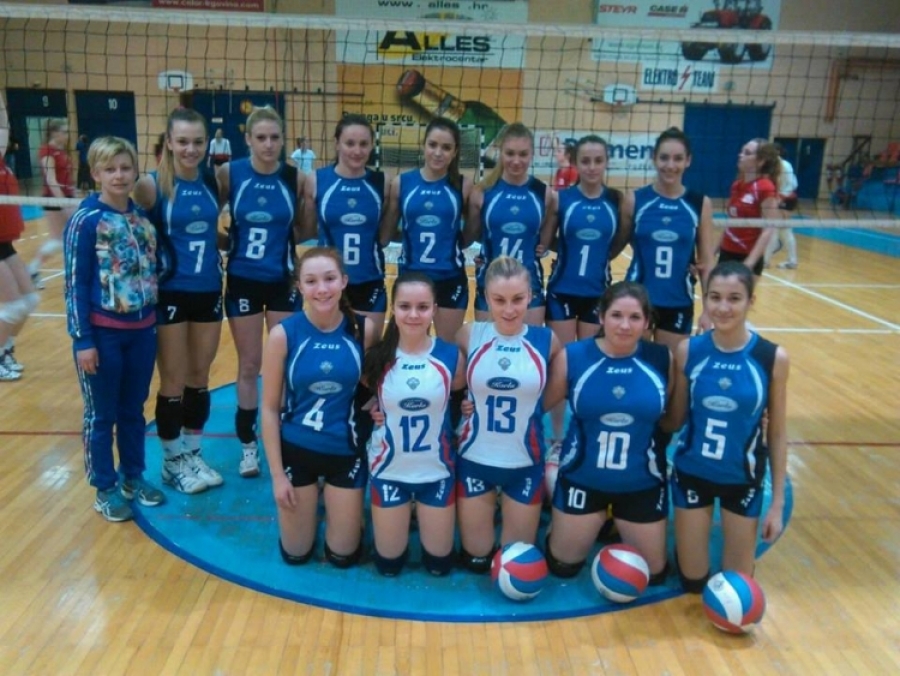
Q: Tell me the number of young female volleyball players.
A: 12